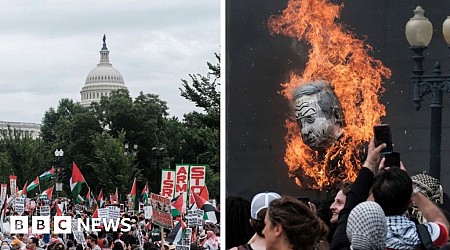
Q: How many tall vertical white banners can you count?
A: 3